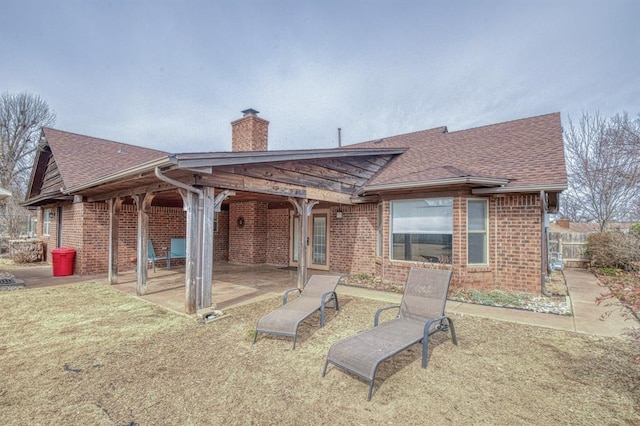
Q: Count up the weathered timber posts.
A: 5